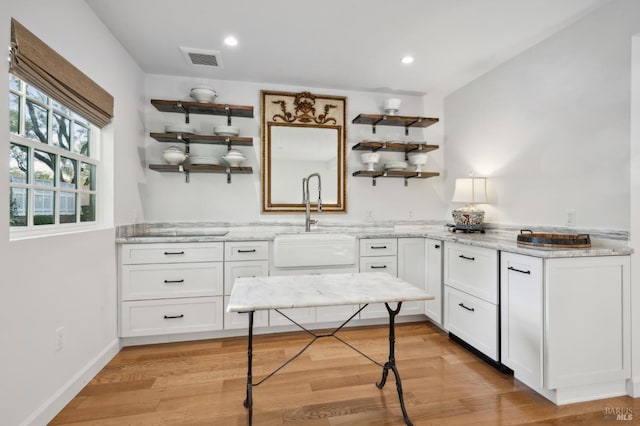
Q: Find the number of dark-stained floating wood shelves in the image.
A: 6